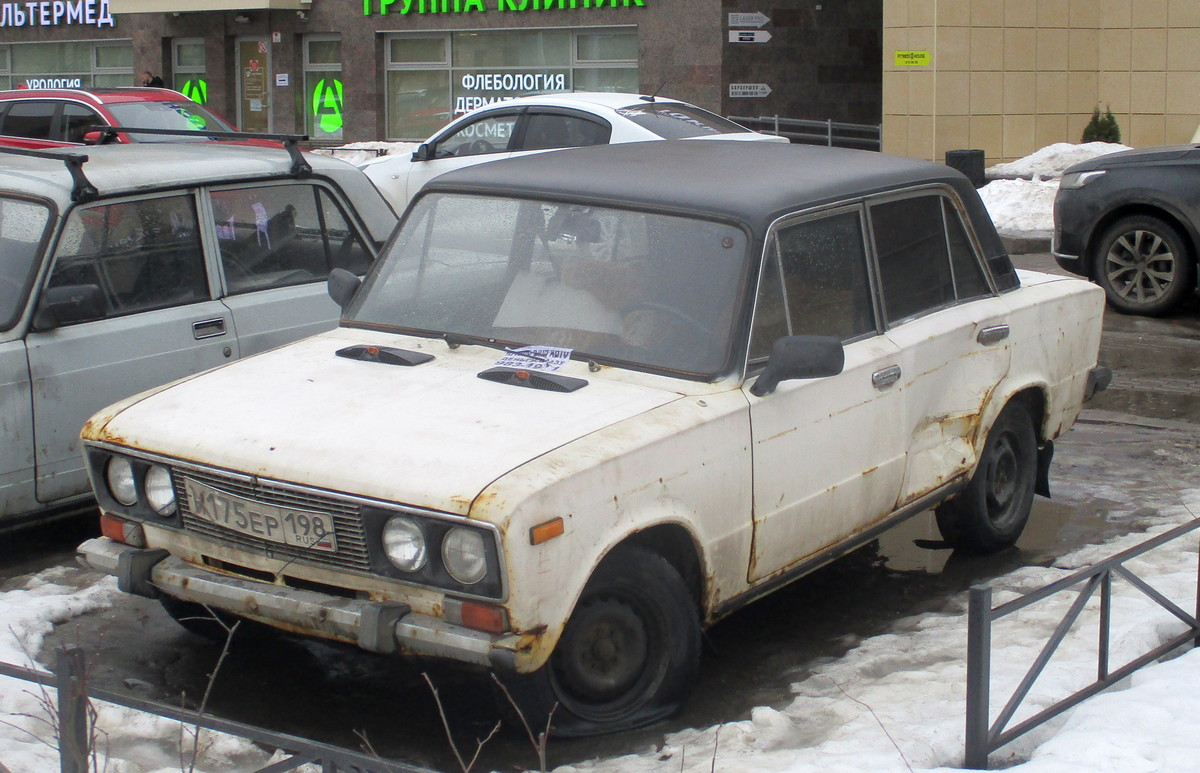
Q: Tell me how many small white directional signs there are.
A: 3